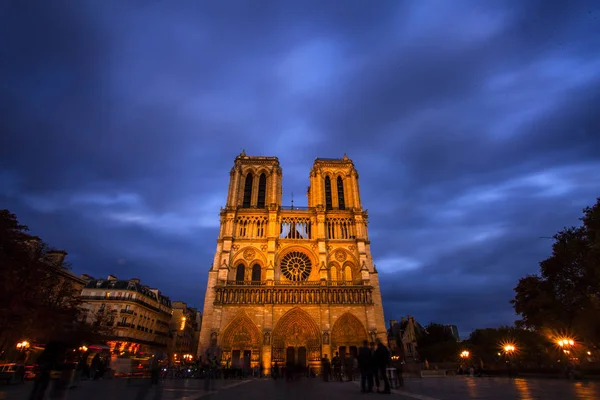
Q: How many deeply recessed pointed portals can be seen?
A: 3